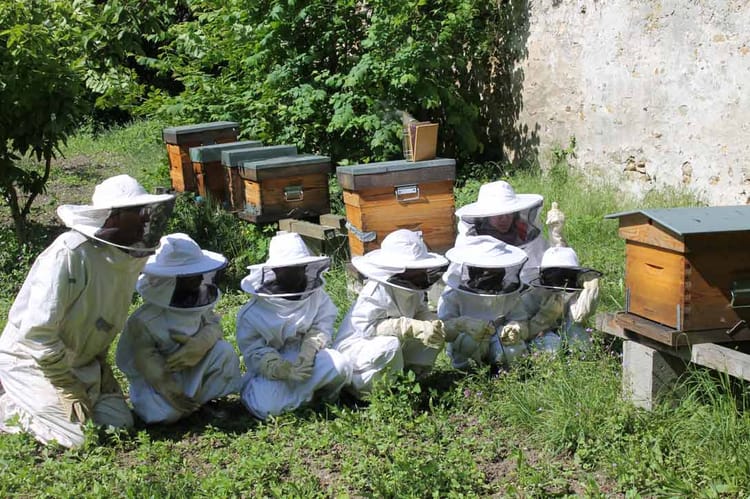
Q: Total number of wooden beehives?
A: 6